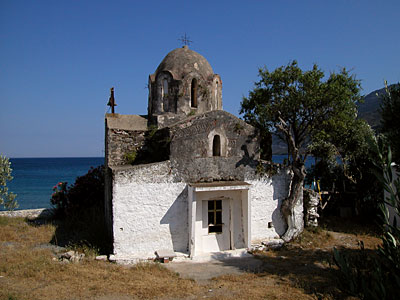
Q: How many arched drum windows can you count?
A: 3